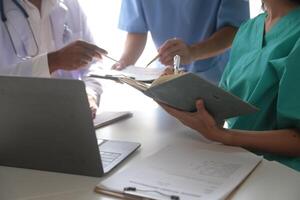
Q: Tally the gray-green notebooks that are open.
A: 1